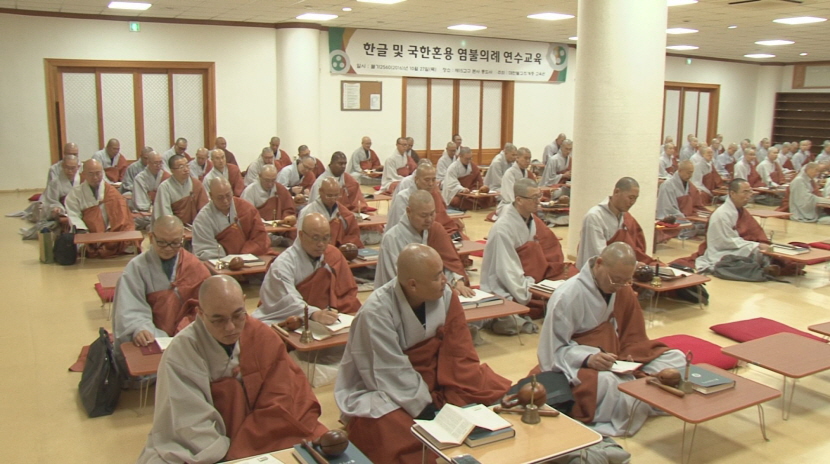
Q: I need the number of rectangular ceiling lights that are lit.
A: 12